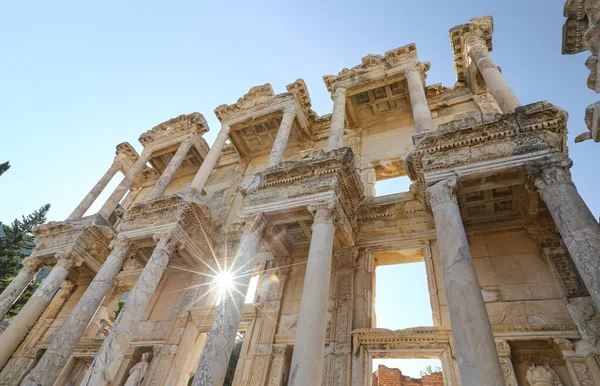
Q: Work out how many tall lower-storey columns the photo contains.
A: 8